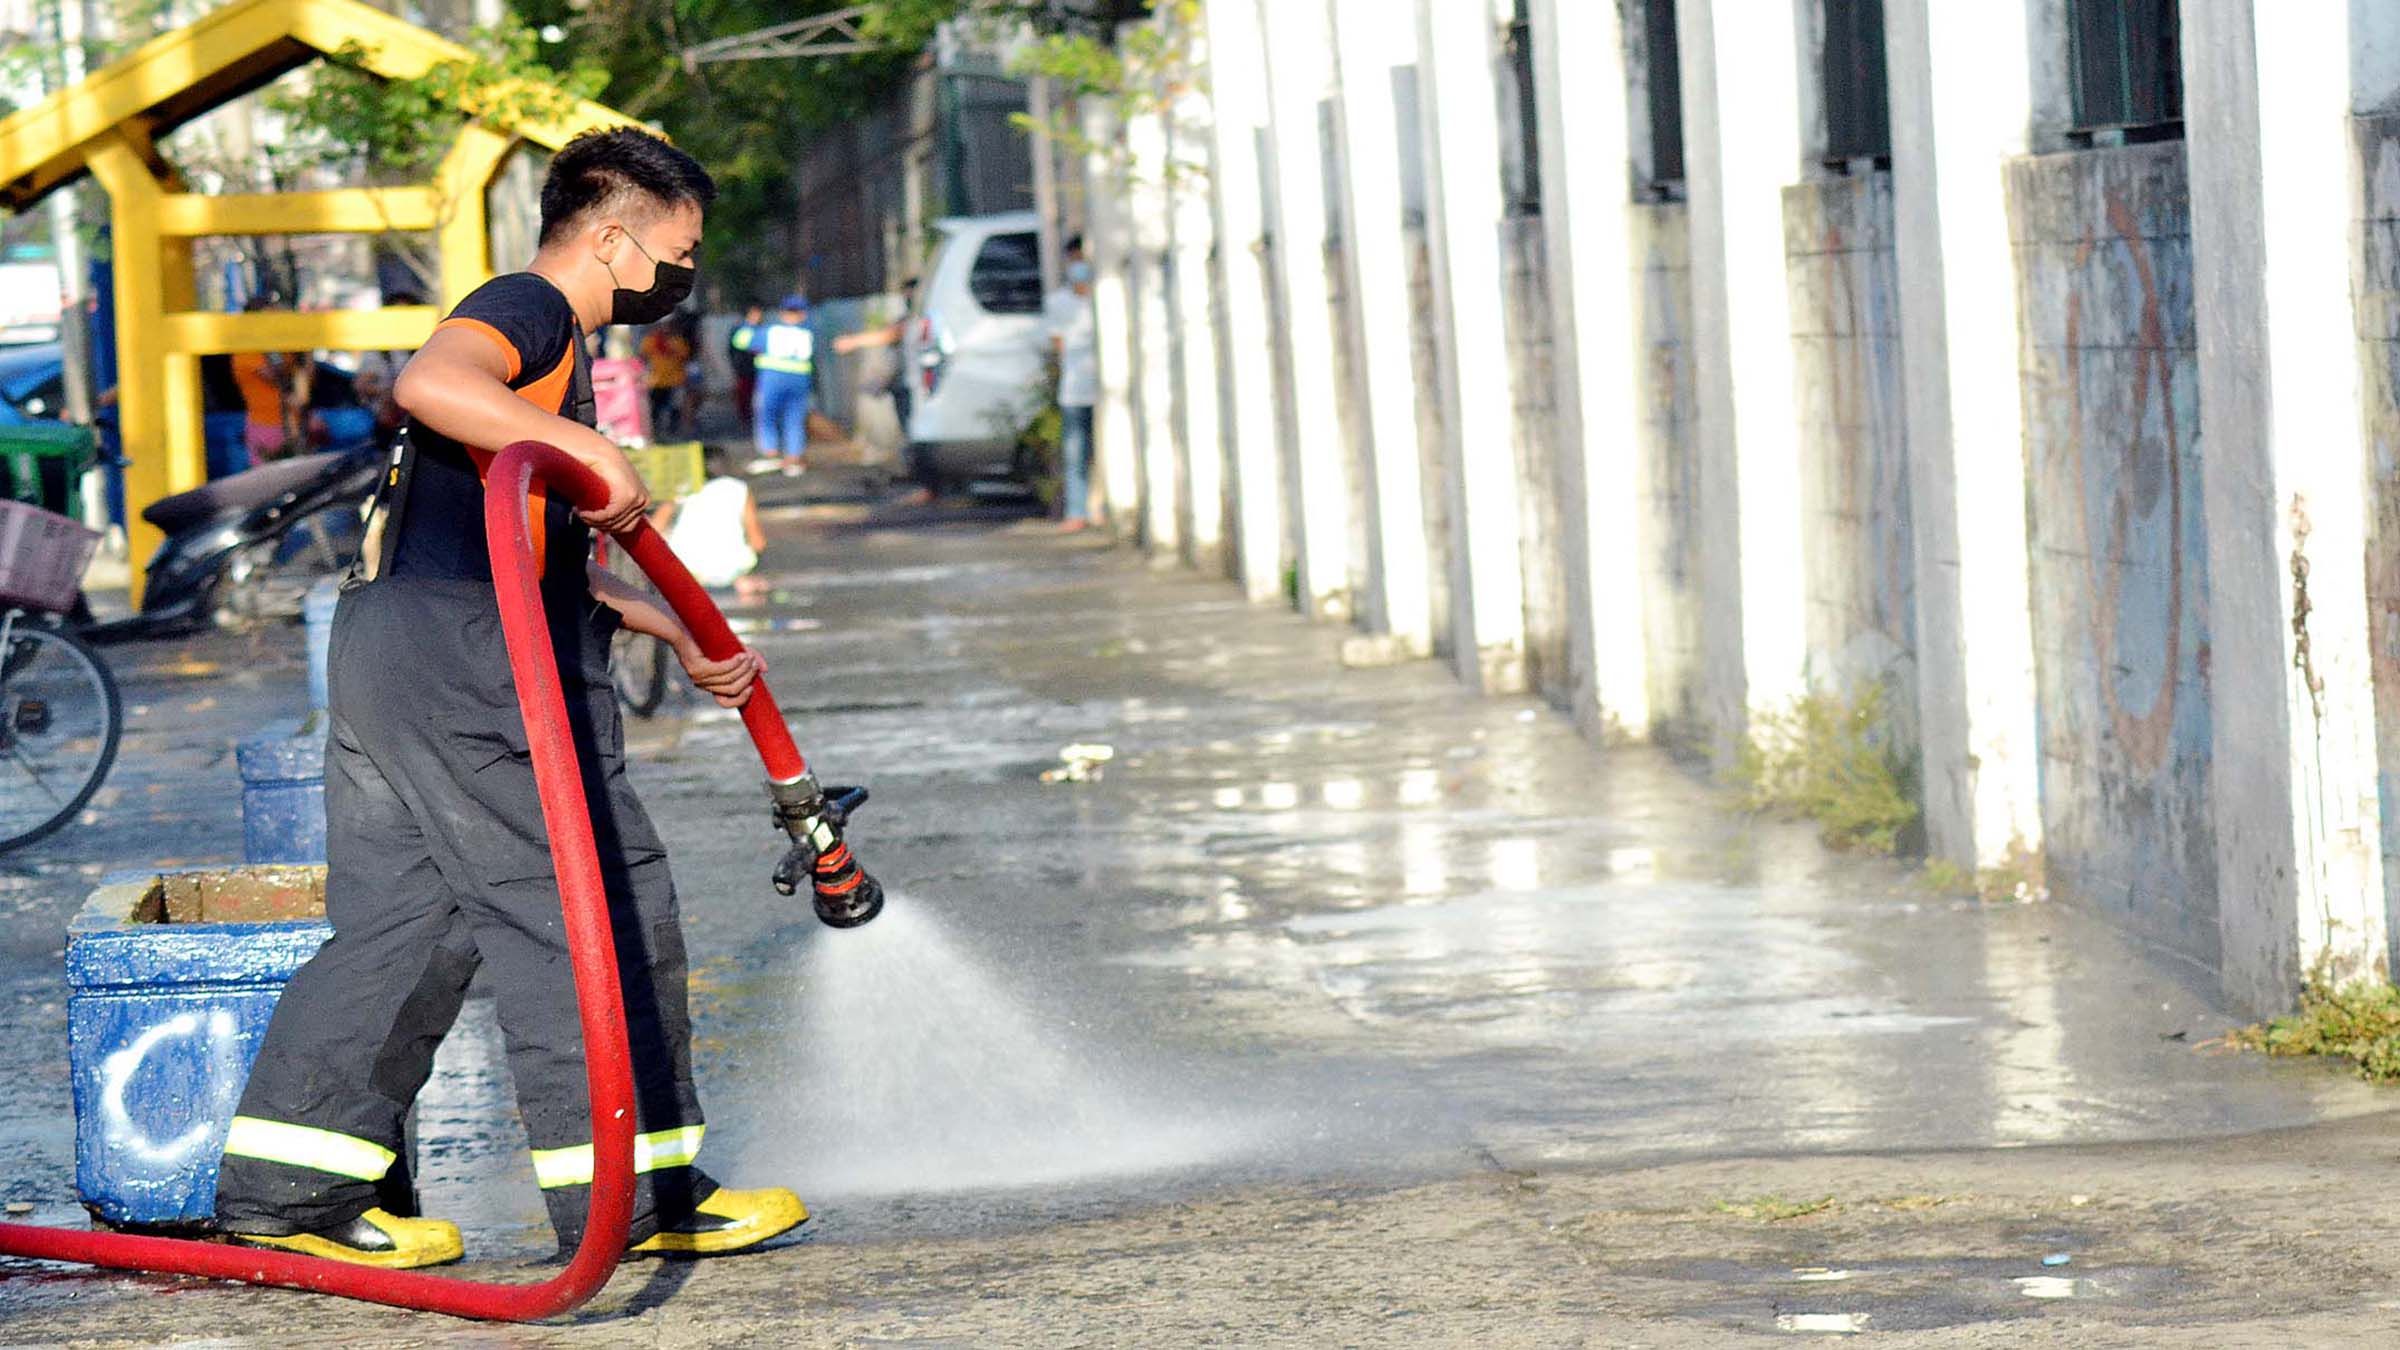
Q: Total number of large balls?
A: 0